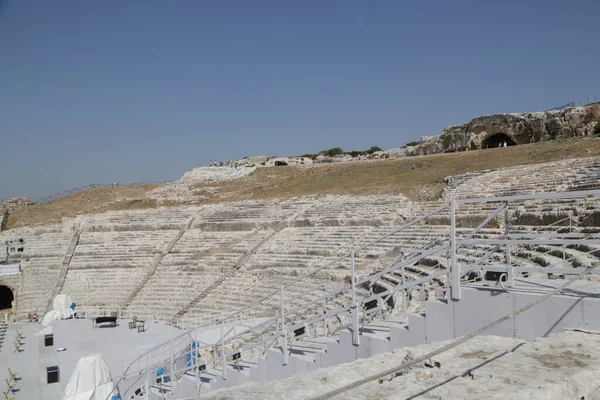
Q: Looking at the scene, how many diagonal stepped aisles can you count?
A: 3